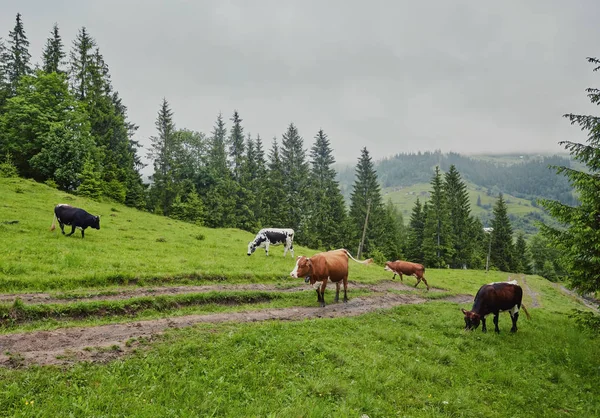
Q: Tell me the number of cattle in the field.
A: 5